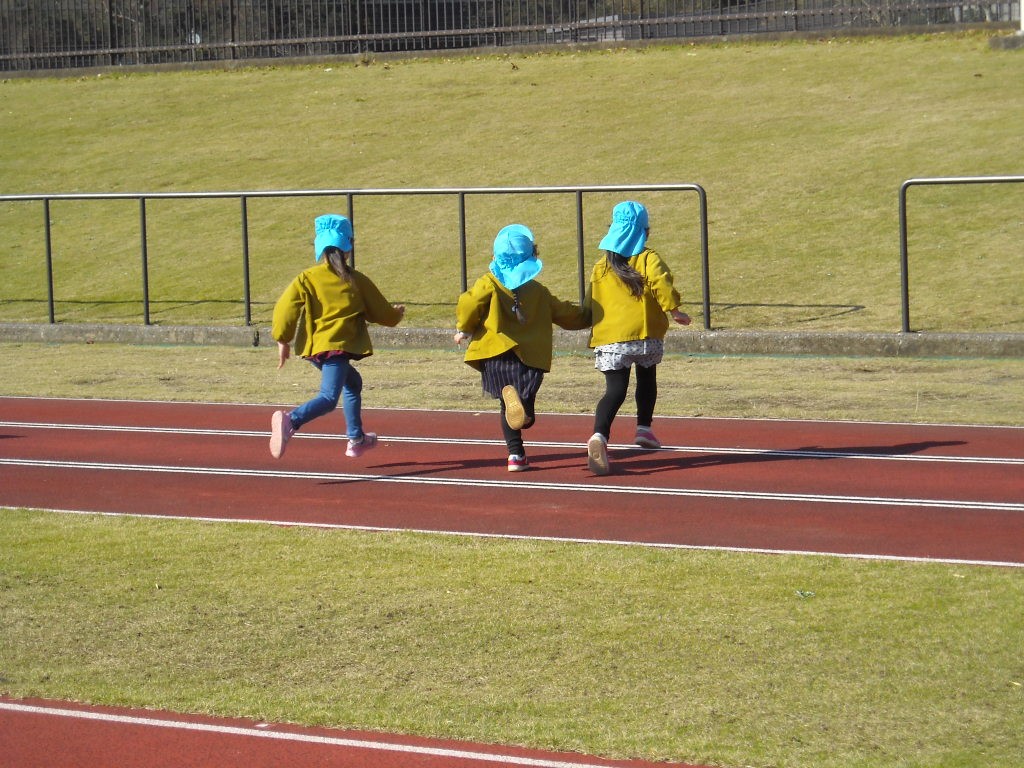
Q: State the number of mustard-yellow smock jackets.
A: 3